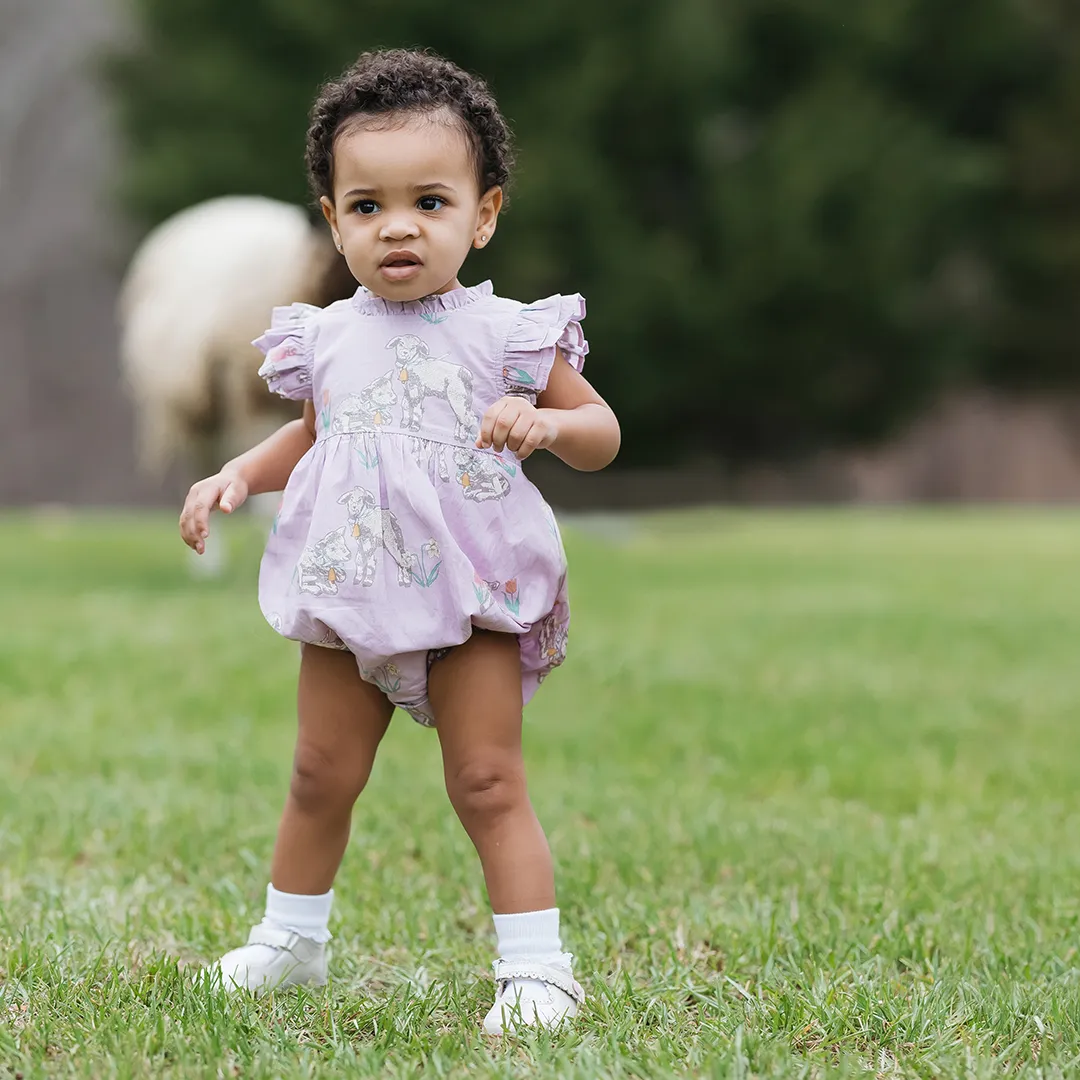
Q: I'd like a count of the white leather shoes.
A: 2